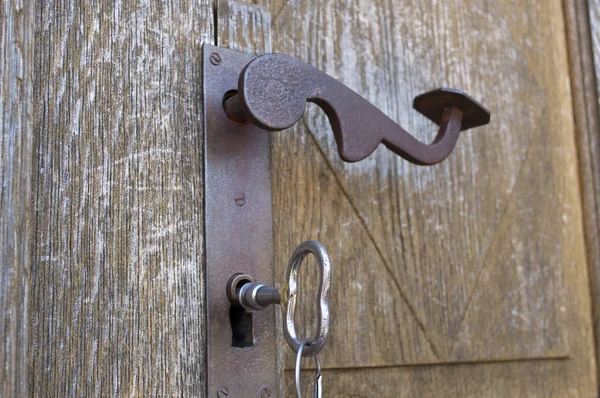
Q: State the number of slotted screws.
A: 4